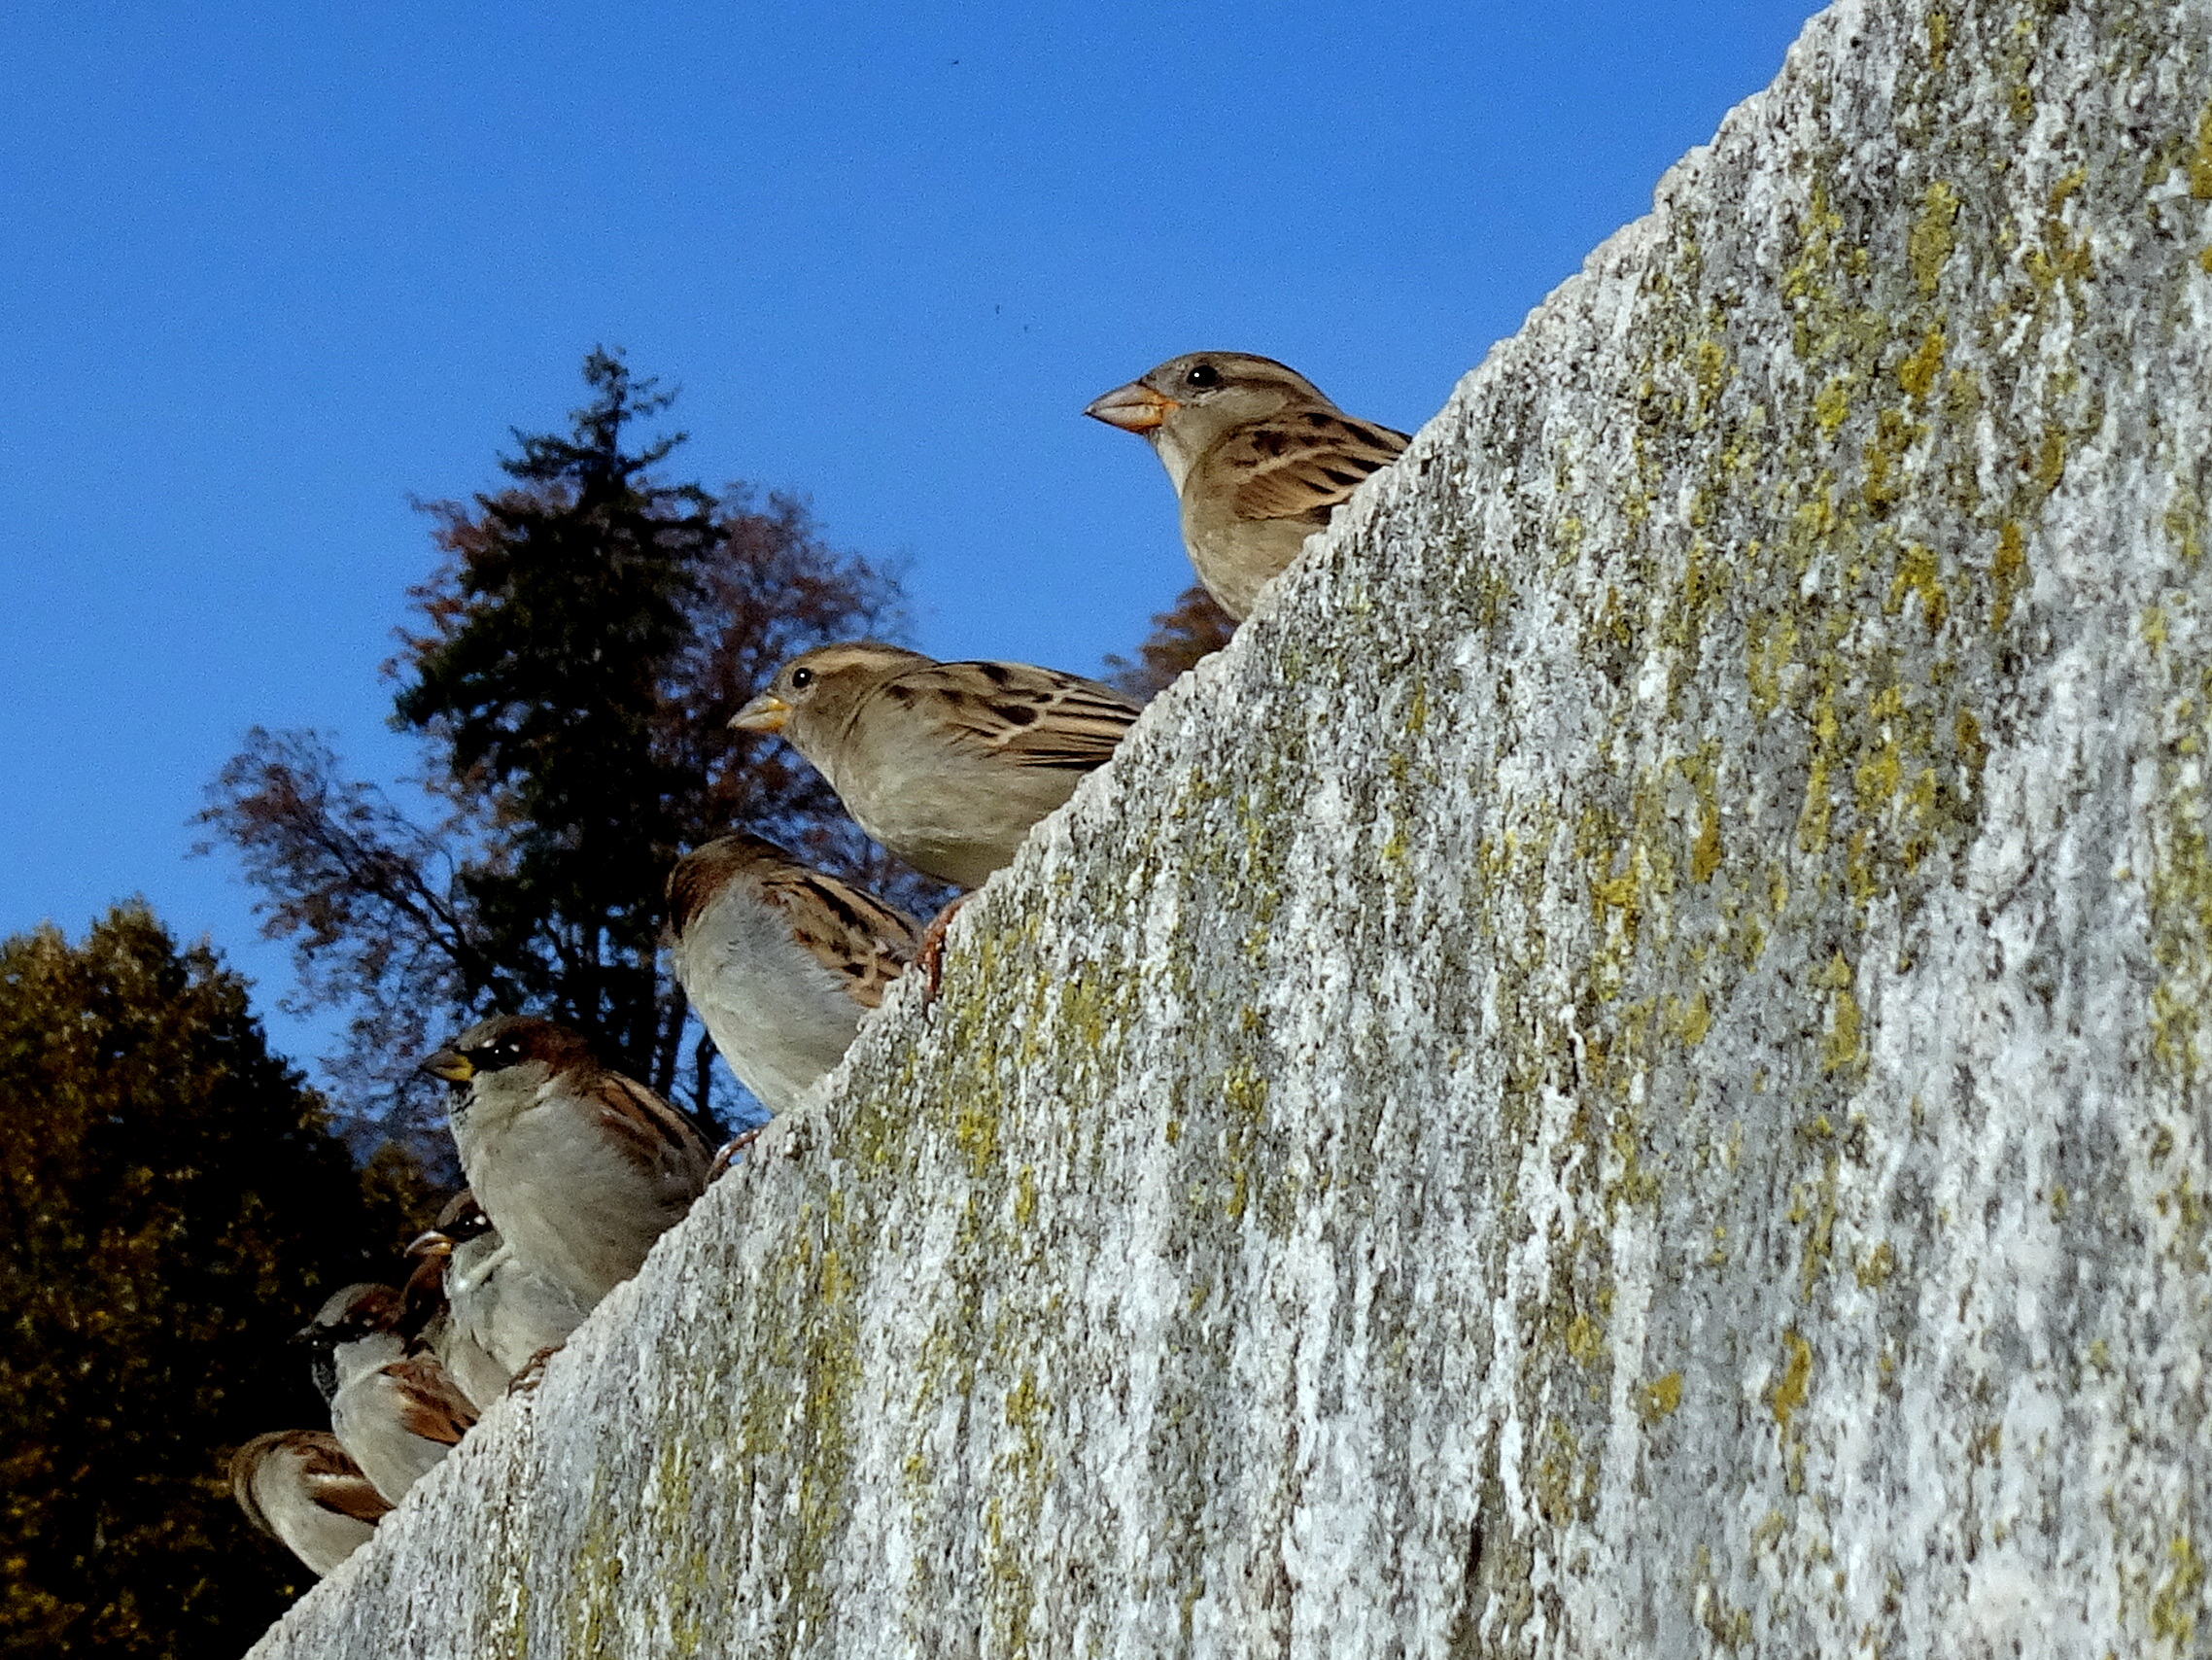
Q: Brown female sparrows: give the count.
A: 2